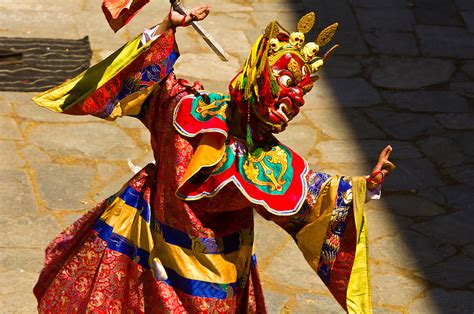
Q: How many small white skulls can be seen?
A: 4